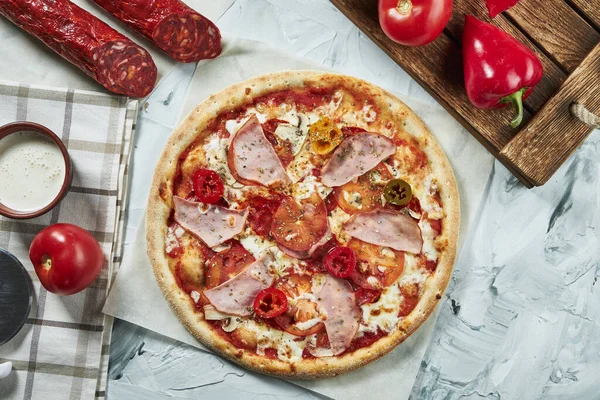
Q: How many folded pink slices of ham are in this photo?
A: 6